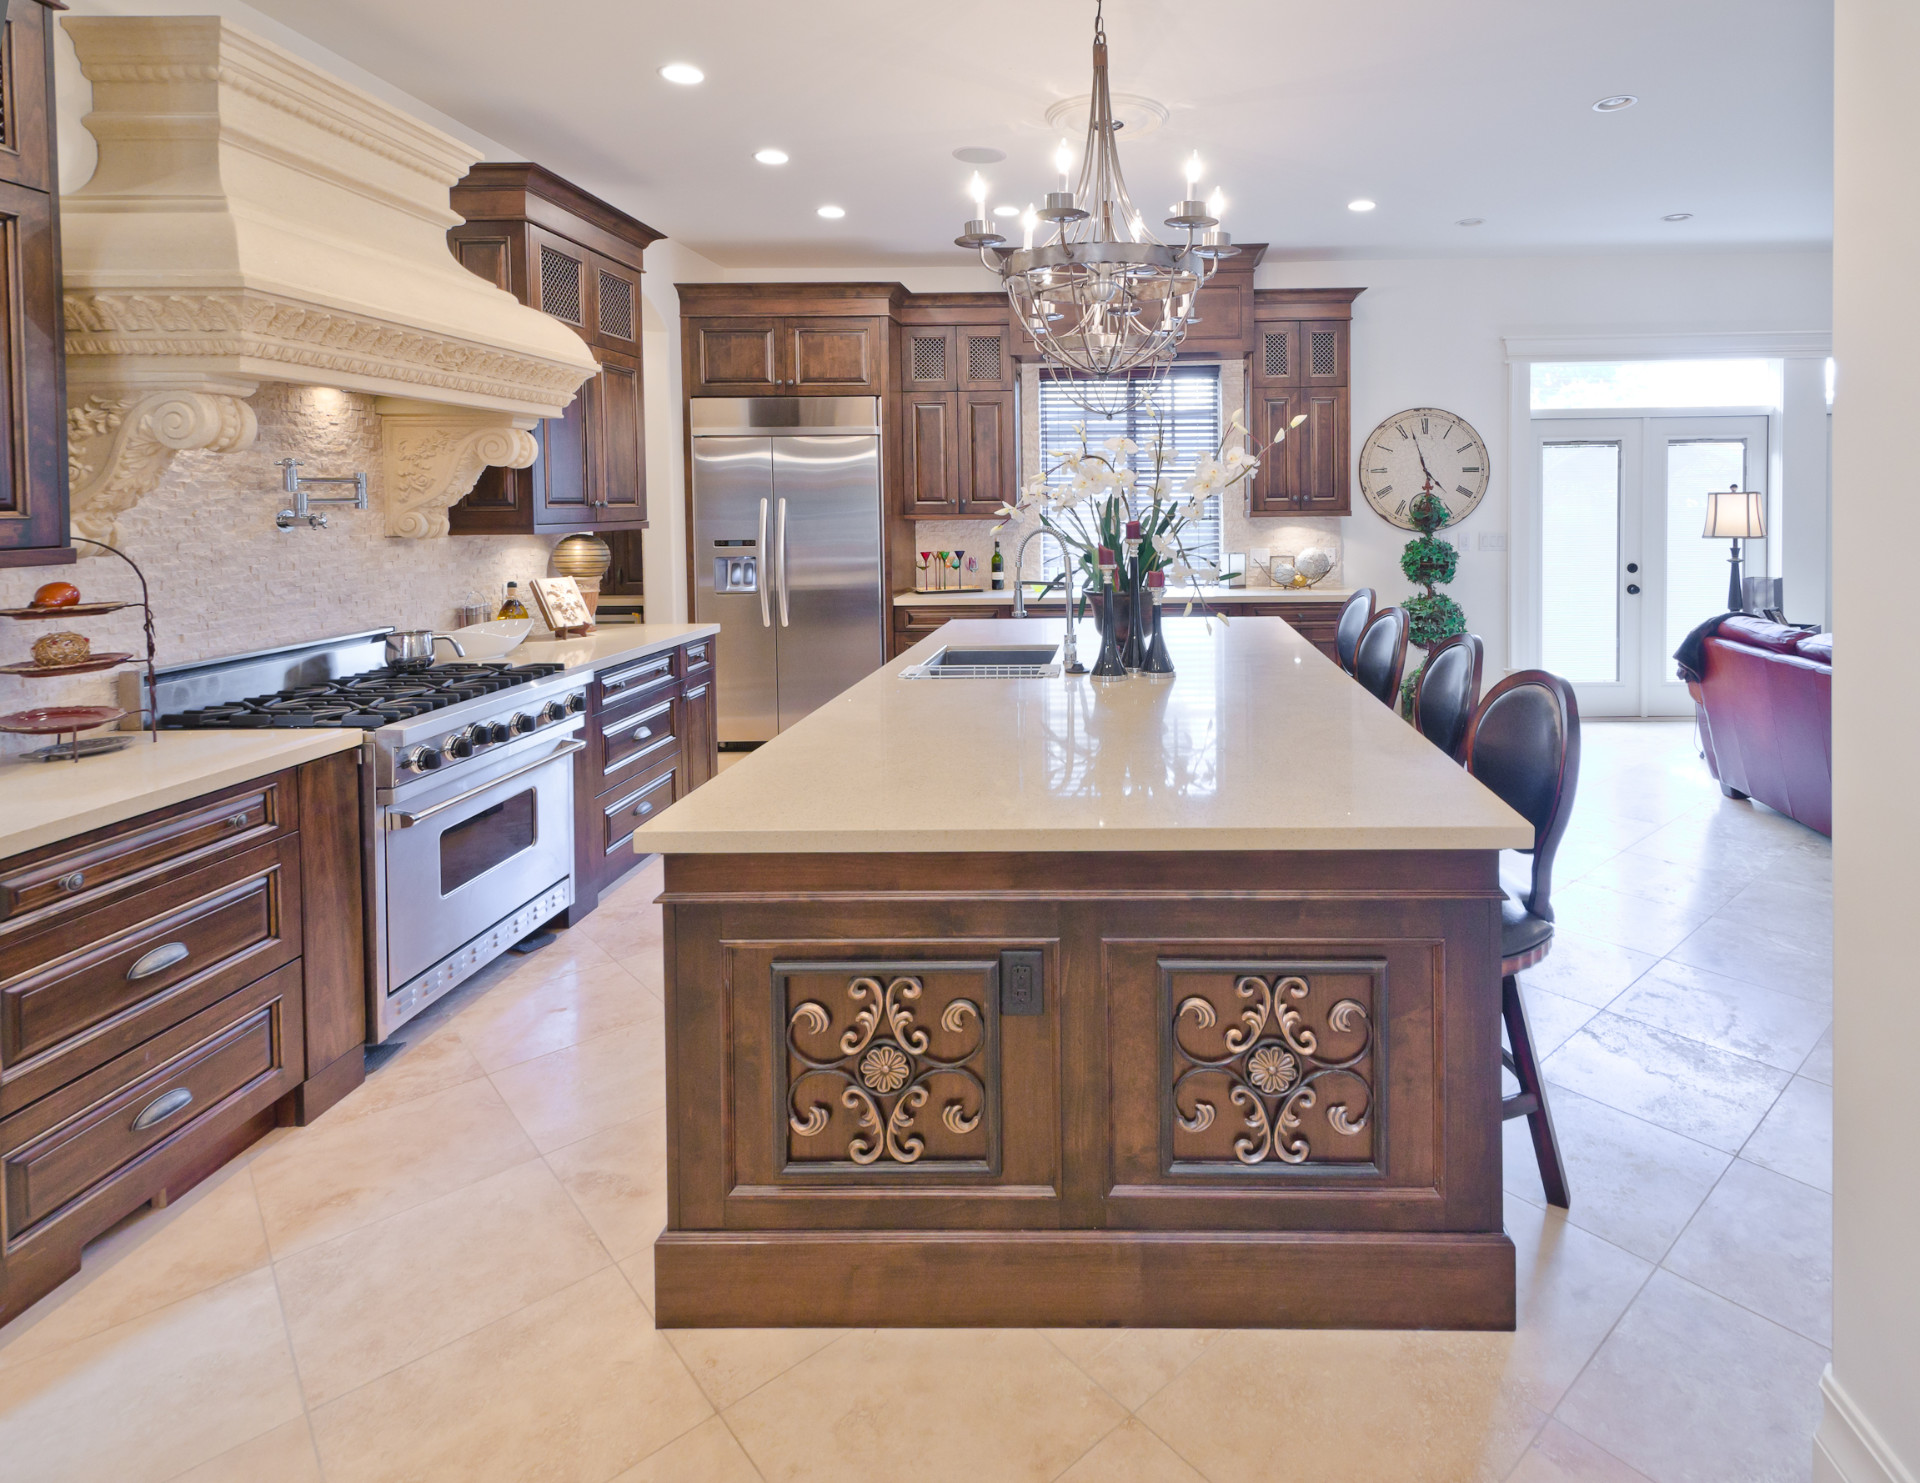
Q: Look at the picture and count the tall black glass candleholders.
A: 3